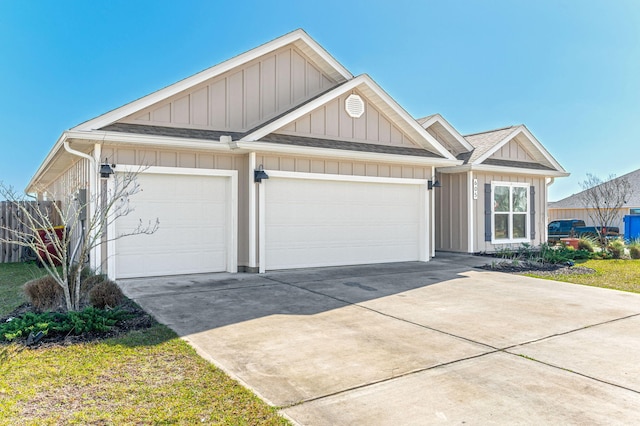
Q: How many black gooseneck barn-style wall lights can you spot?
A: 3